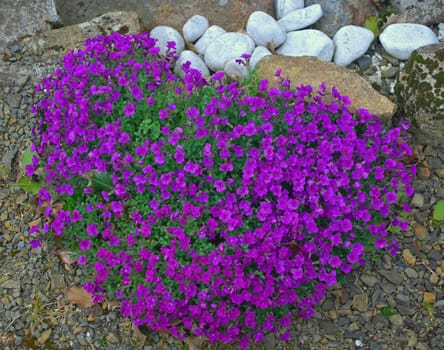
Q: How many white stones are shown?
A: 13